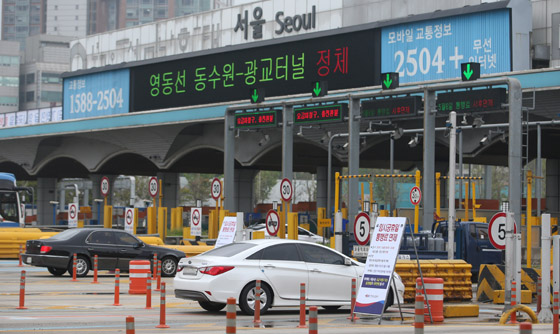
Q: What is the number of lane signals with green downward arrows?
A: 4